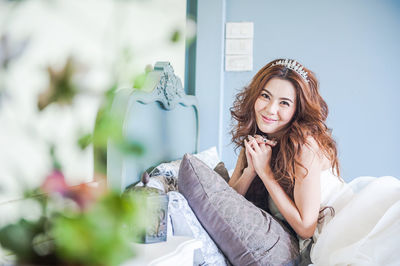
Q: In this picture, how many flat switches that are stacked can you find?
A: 3